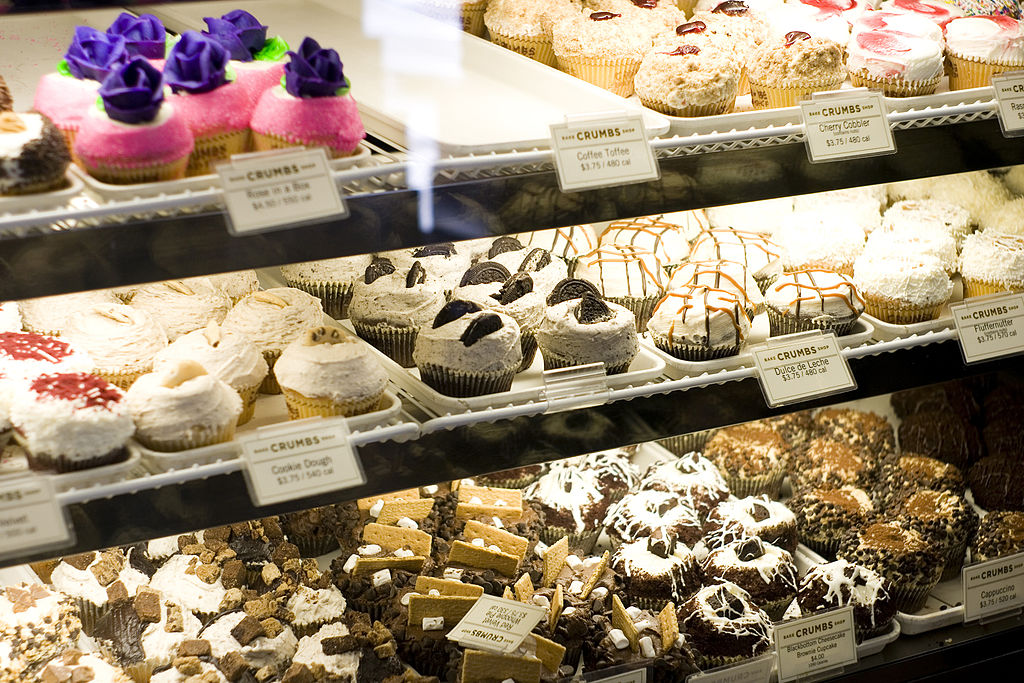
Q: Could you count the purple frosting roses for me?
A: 6